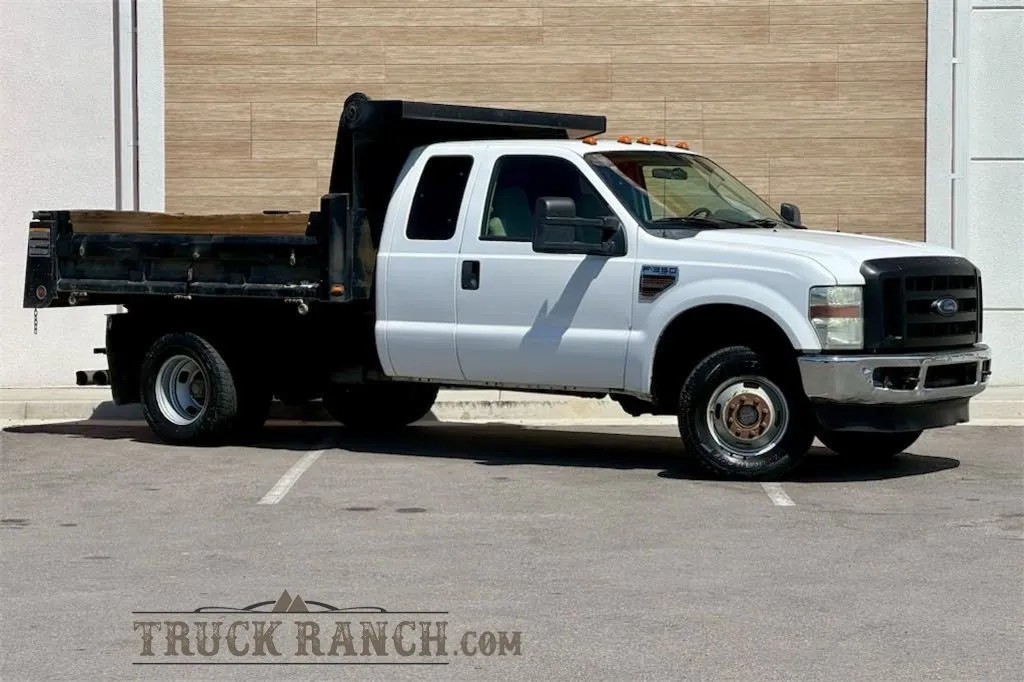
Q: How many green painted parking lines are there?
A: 0